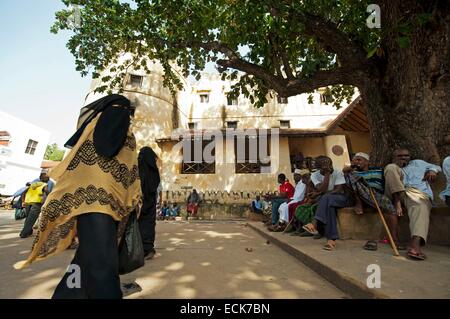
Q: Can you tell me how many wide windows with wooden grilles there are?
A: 2